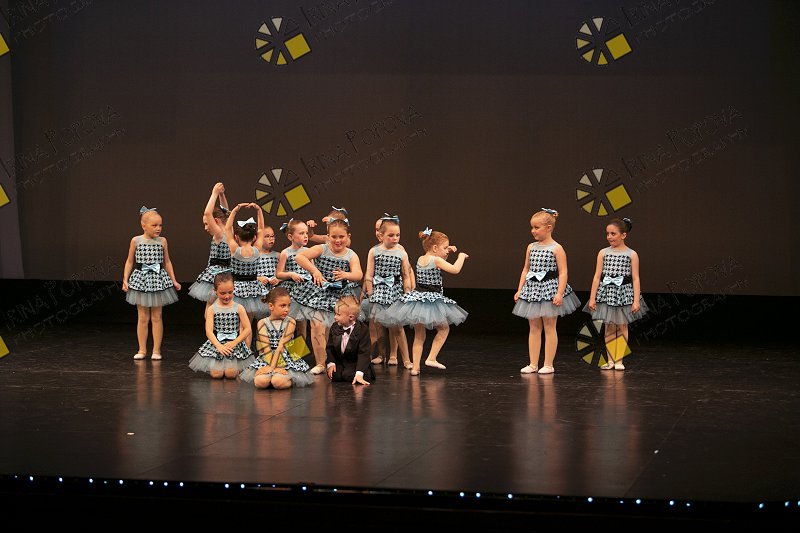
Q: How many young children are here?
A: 15